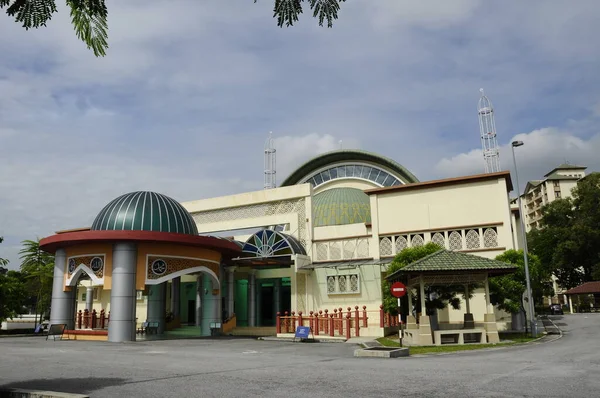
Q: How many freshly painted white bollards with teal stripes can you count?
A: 0